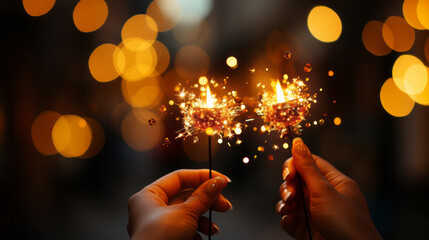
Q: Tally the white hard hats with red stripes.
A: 0